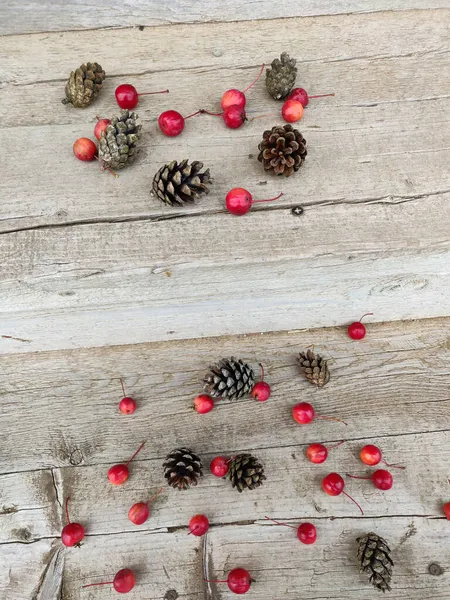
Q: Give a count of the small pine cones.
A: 10